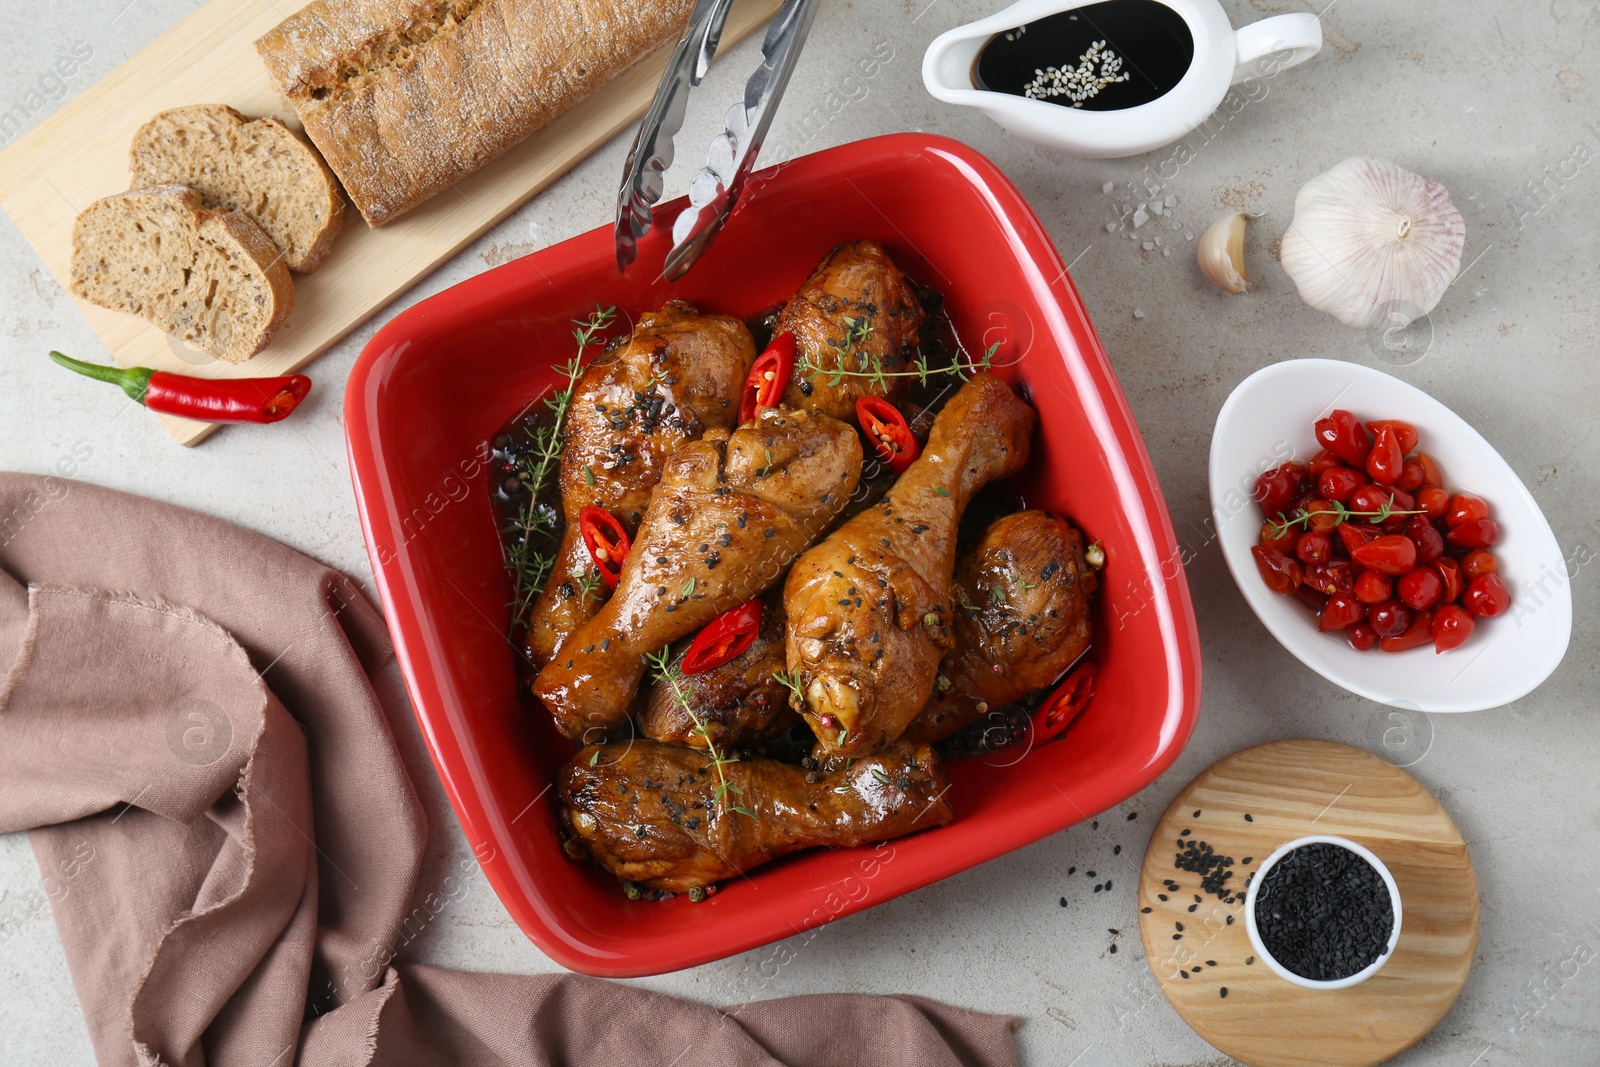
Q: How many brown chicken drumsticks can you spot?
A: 7